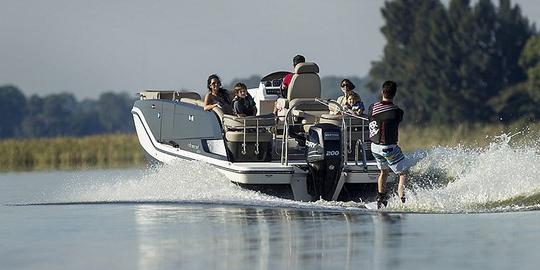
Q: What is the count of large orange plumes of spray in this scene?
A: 0